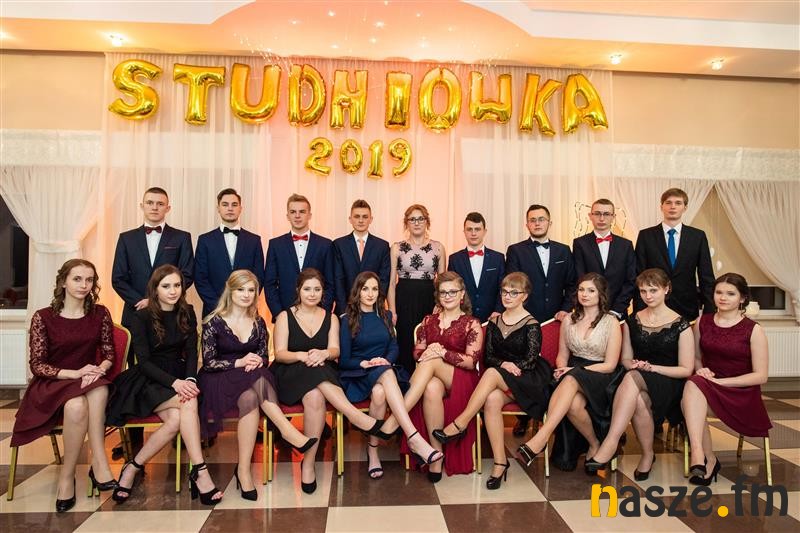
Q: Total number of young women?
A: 11